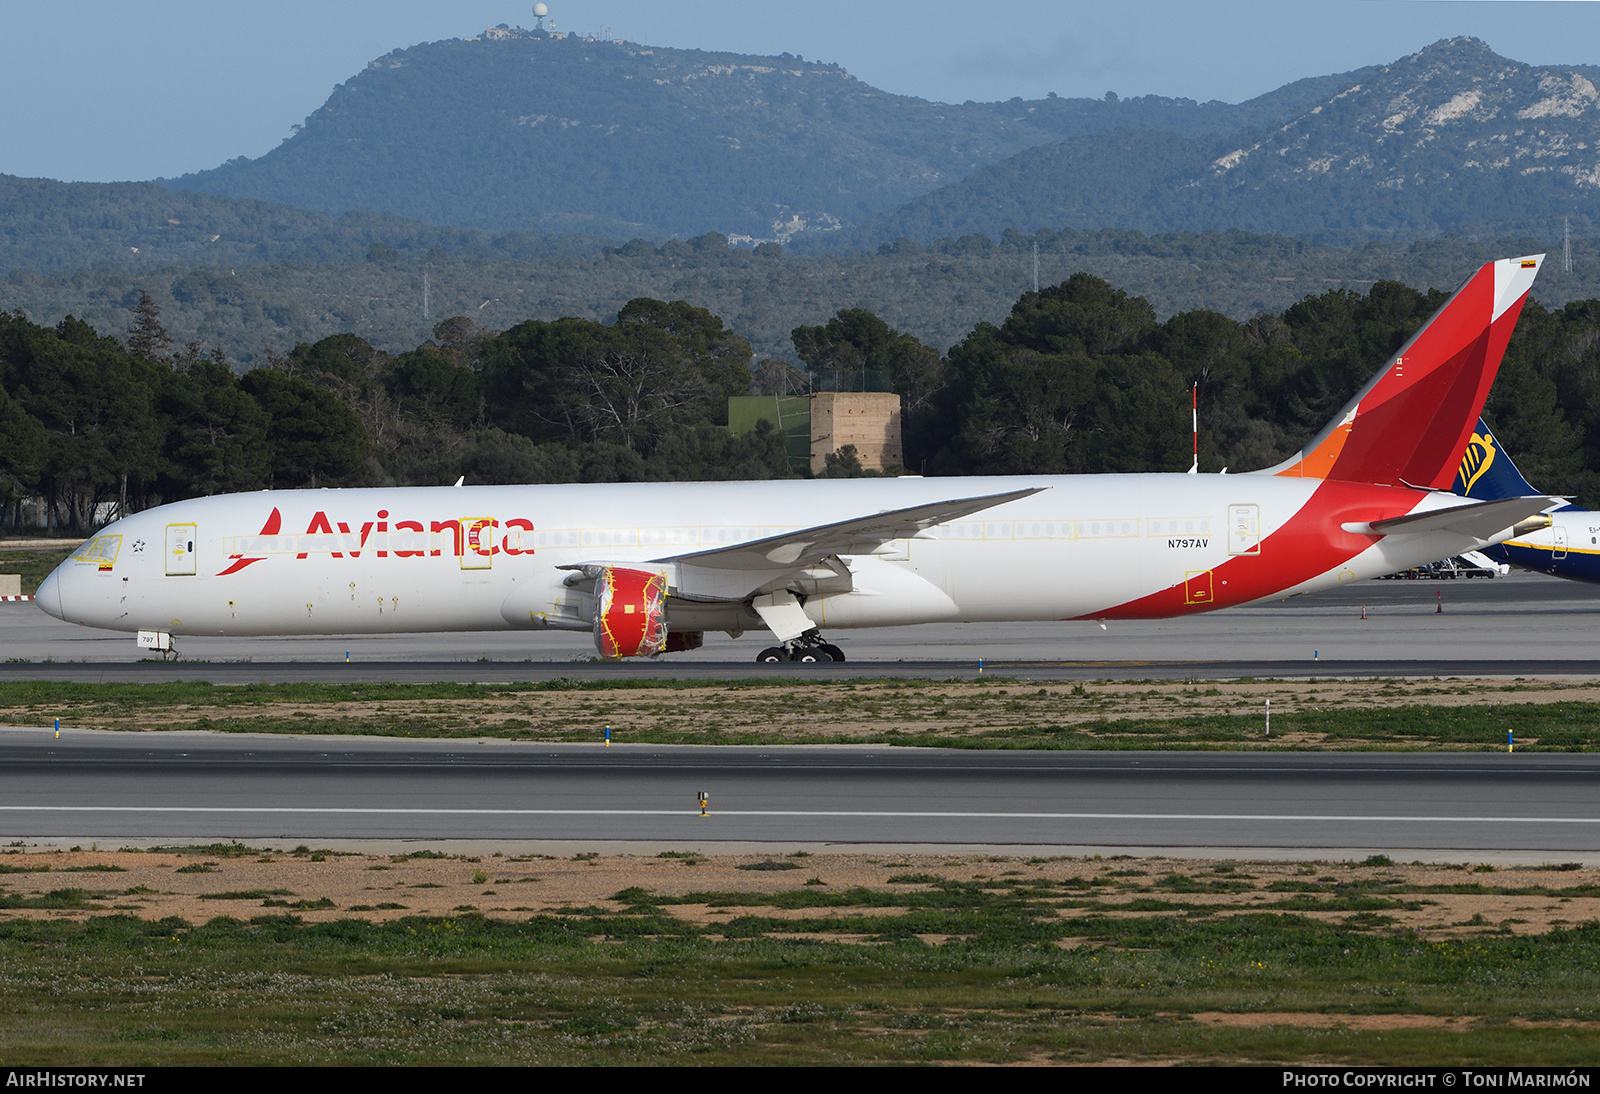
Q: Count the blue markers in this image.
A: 6